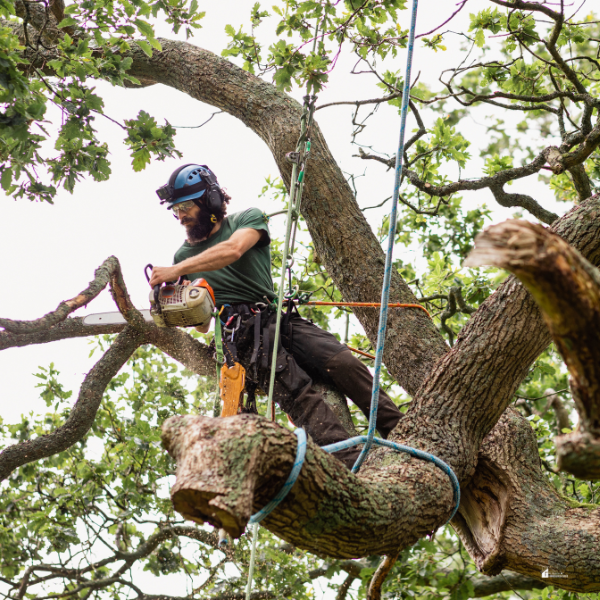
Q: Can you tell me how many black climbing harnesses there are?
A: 1